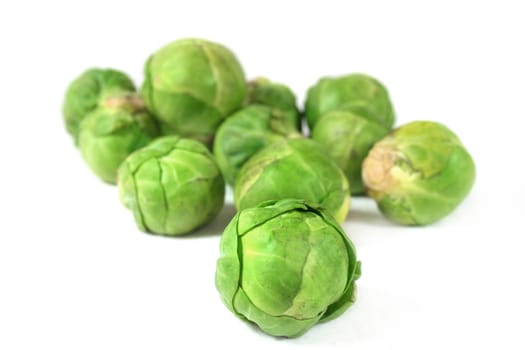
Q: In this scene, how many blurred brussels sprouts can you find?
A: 10